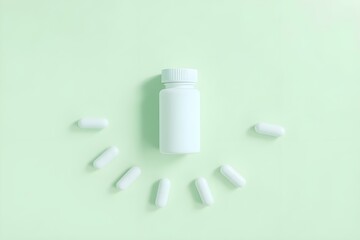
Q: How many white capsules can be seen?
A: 7